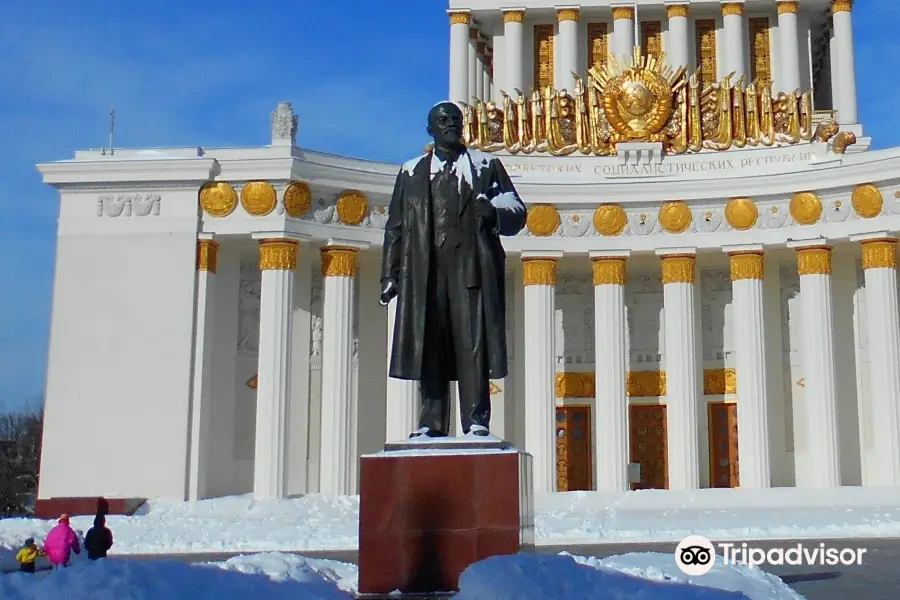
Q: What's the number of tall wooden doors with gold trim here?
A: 3